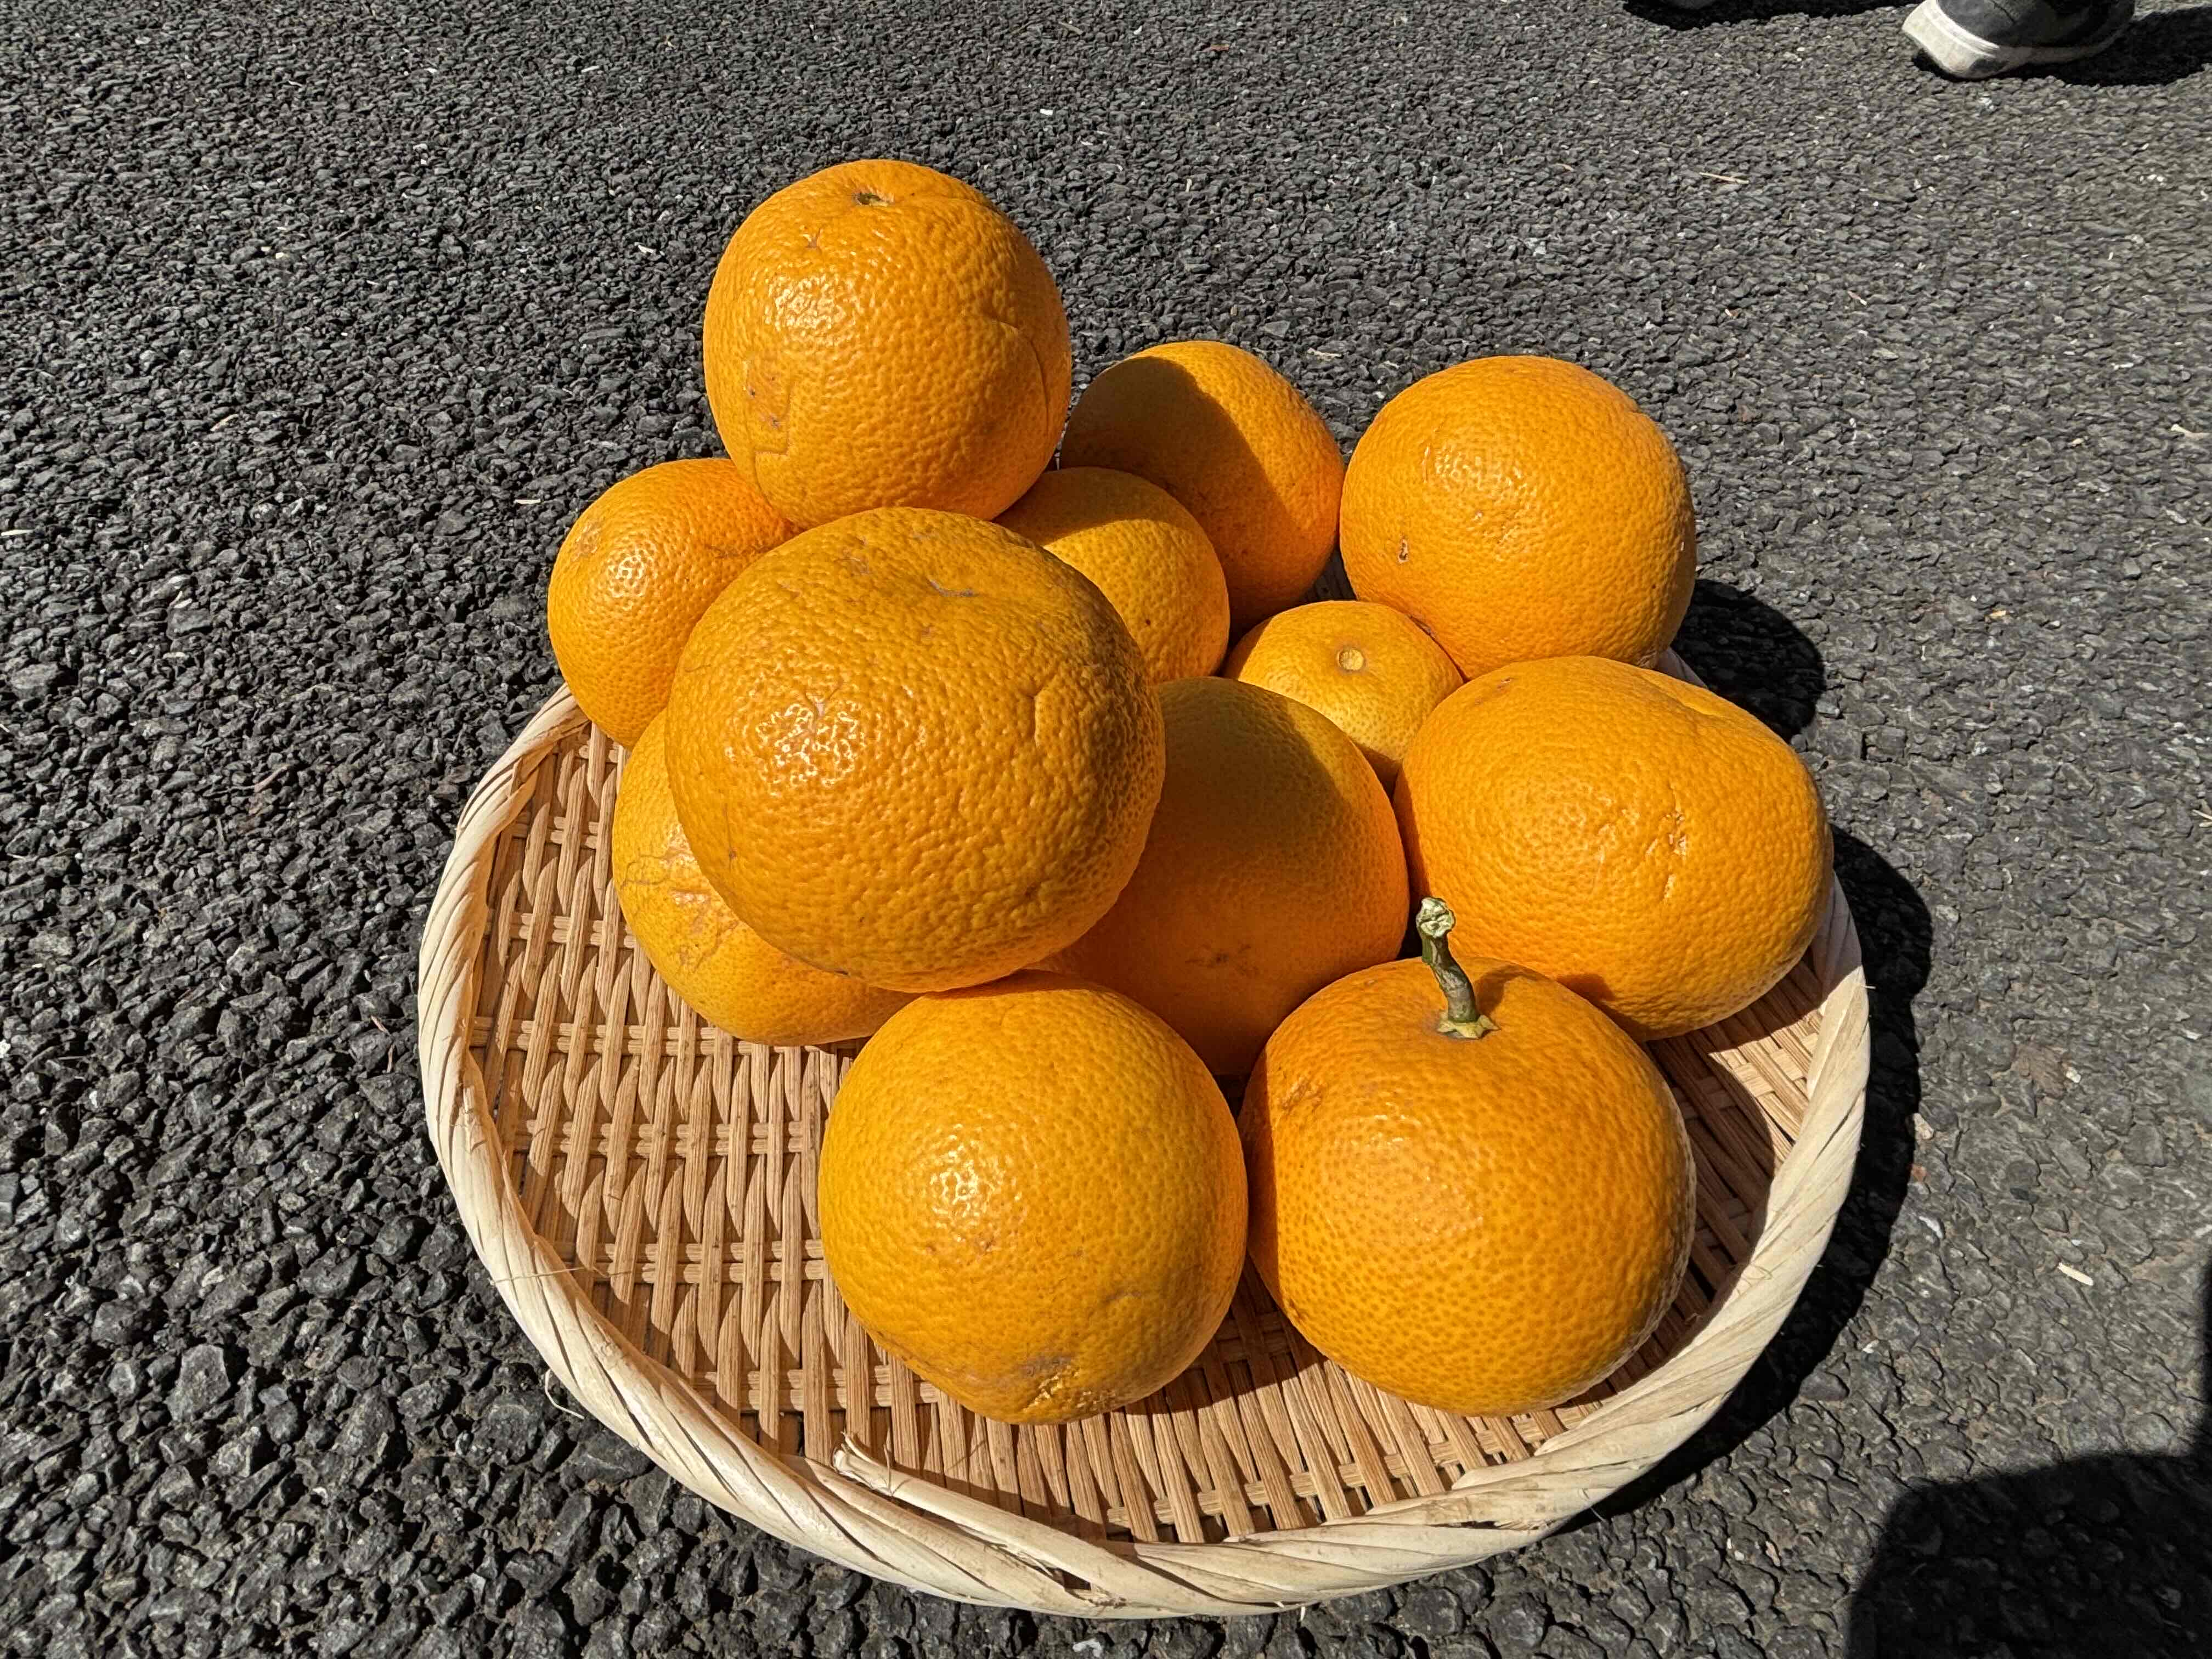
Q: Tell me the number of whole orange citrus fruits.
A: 12